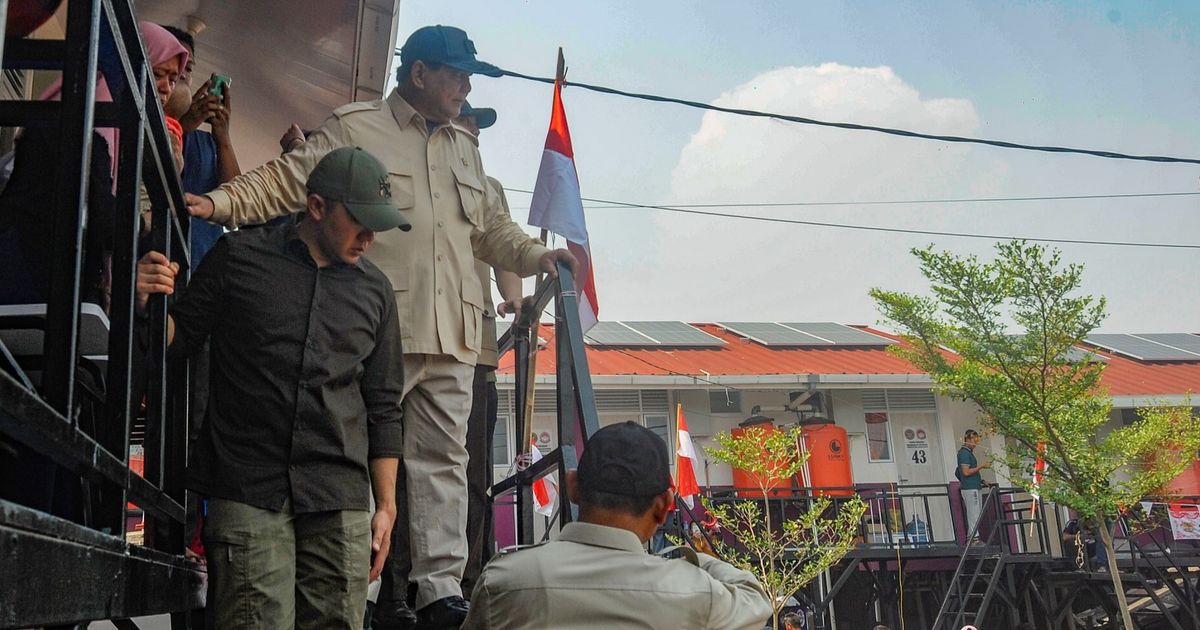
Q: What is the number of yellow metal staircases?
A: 0